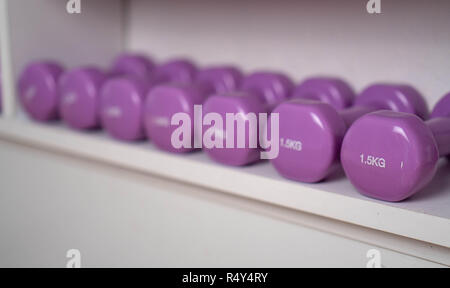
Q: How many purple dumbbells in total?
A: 7